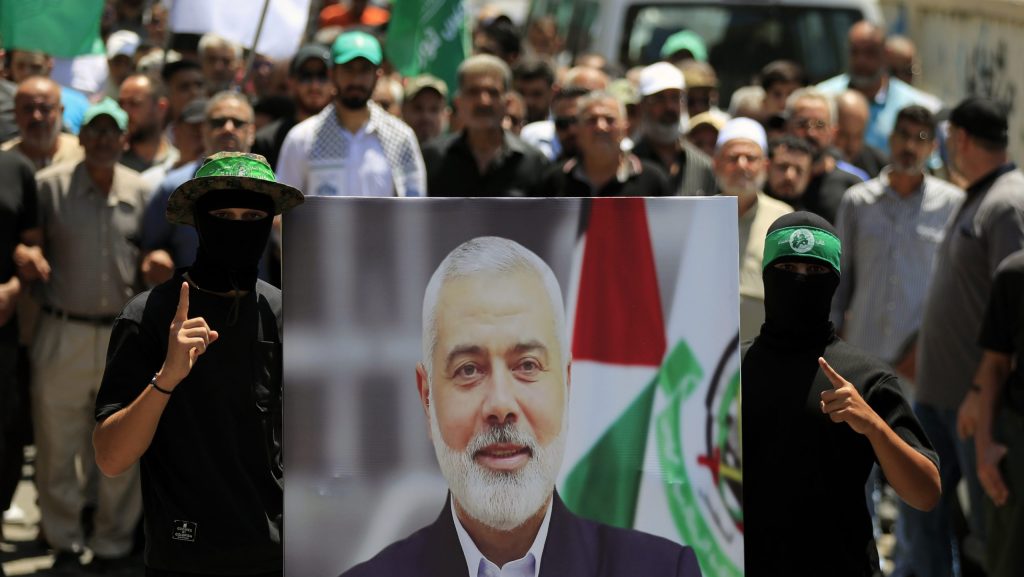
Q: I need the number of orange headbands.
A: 0